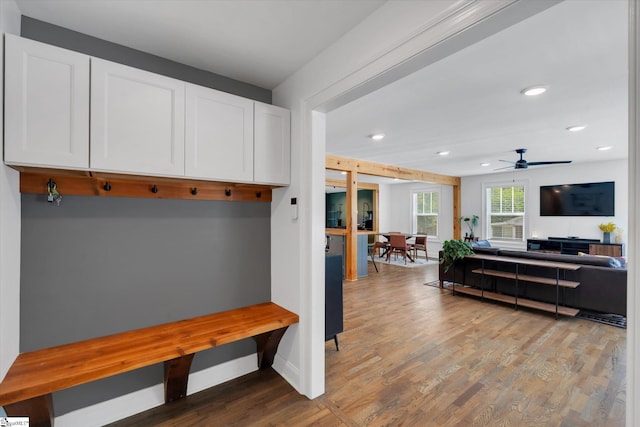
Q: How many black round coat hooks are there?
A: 6